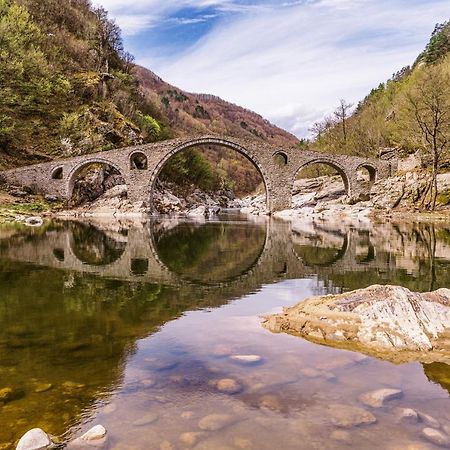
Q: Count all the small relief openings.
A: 4